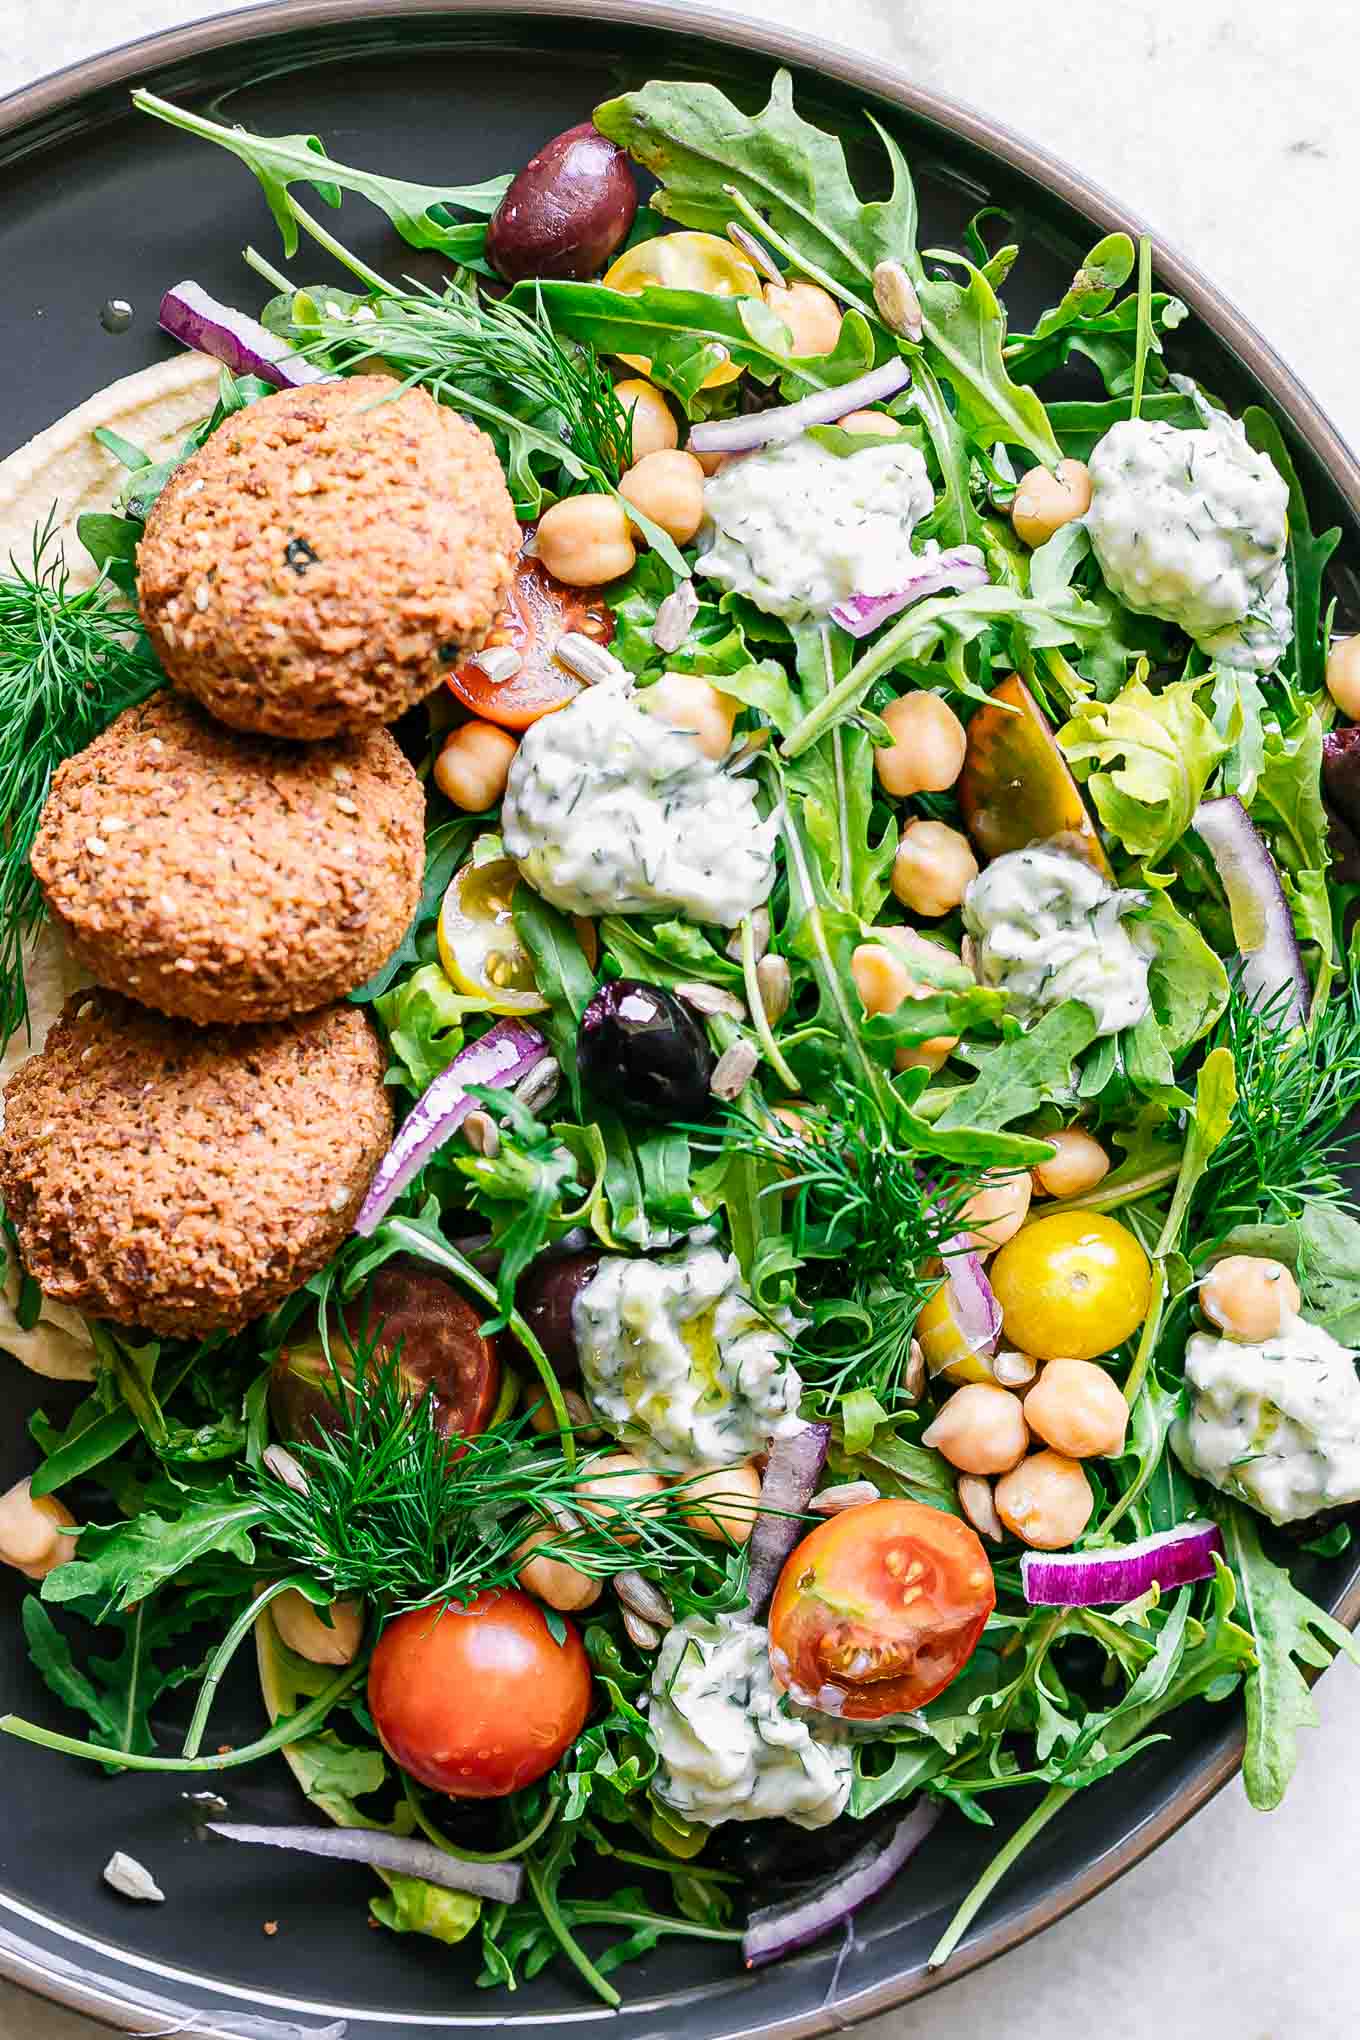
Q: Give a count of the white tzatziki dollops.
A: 7